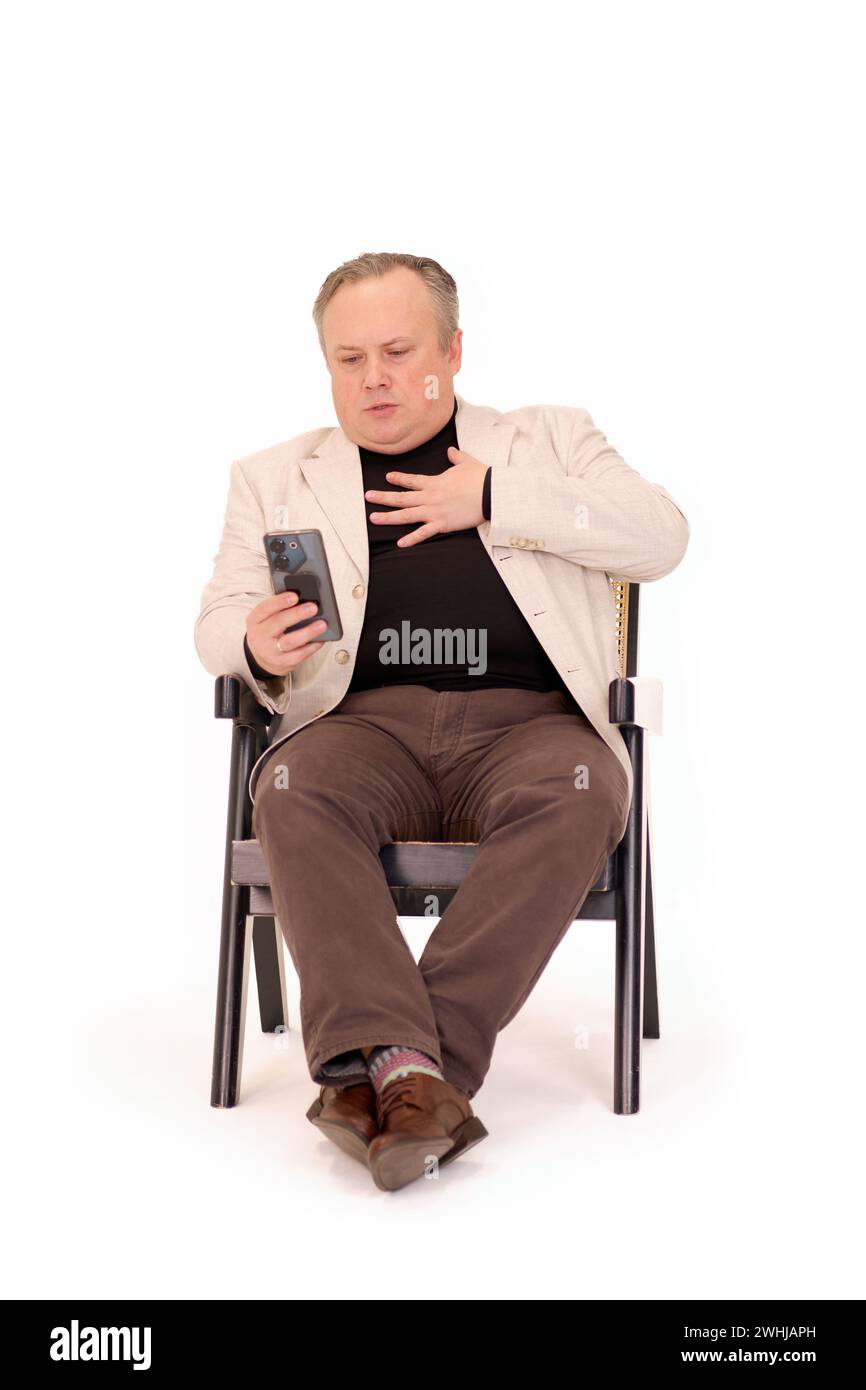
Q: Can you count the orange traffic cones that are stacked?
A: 0